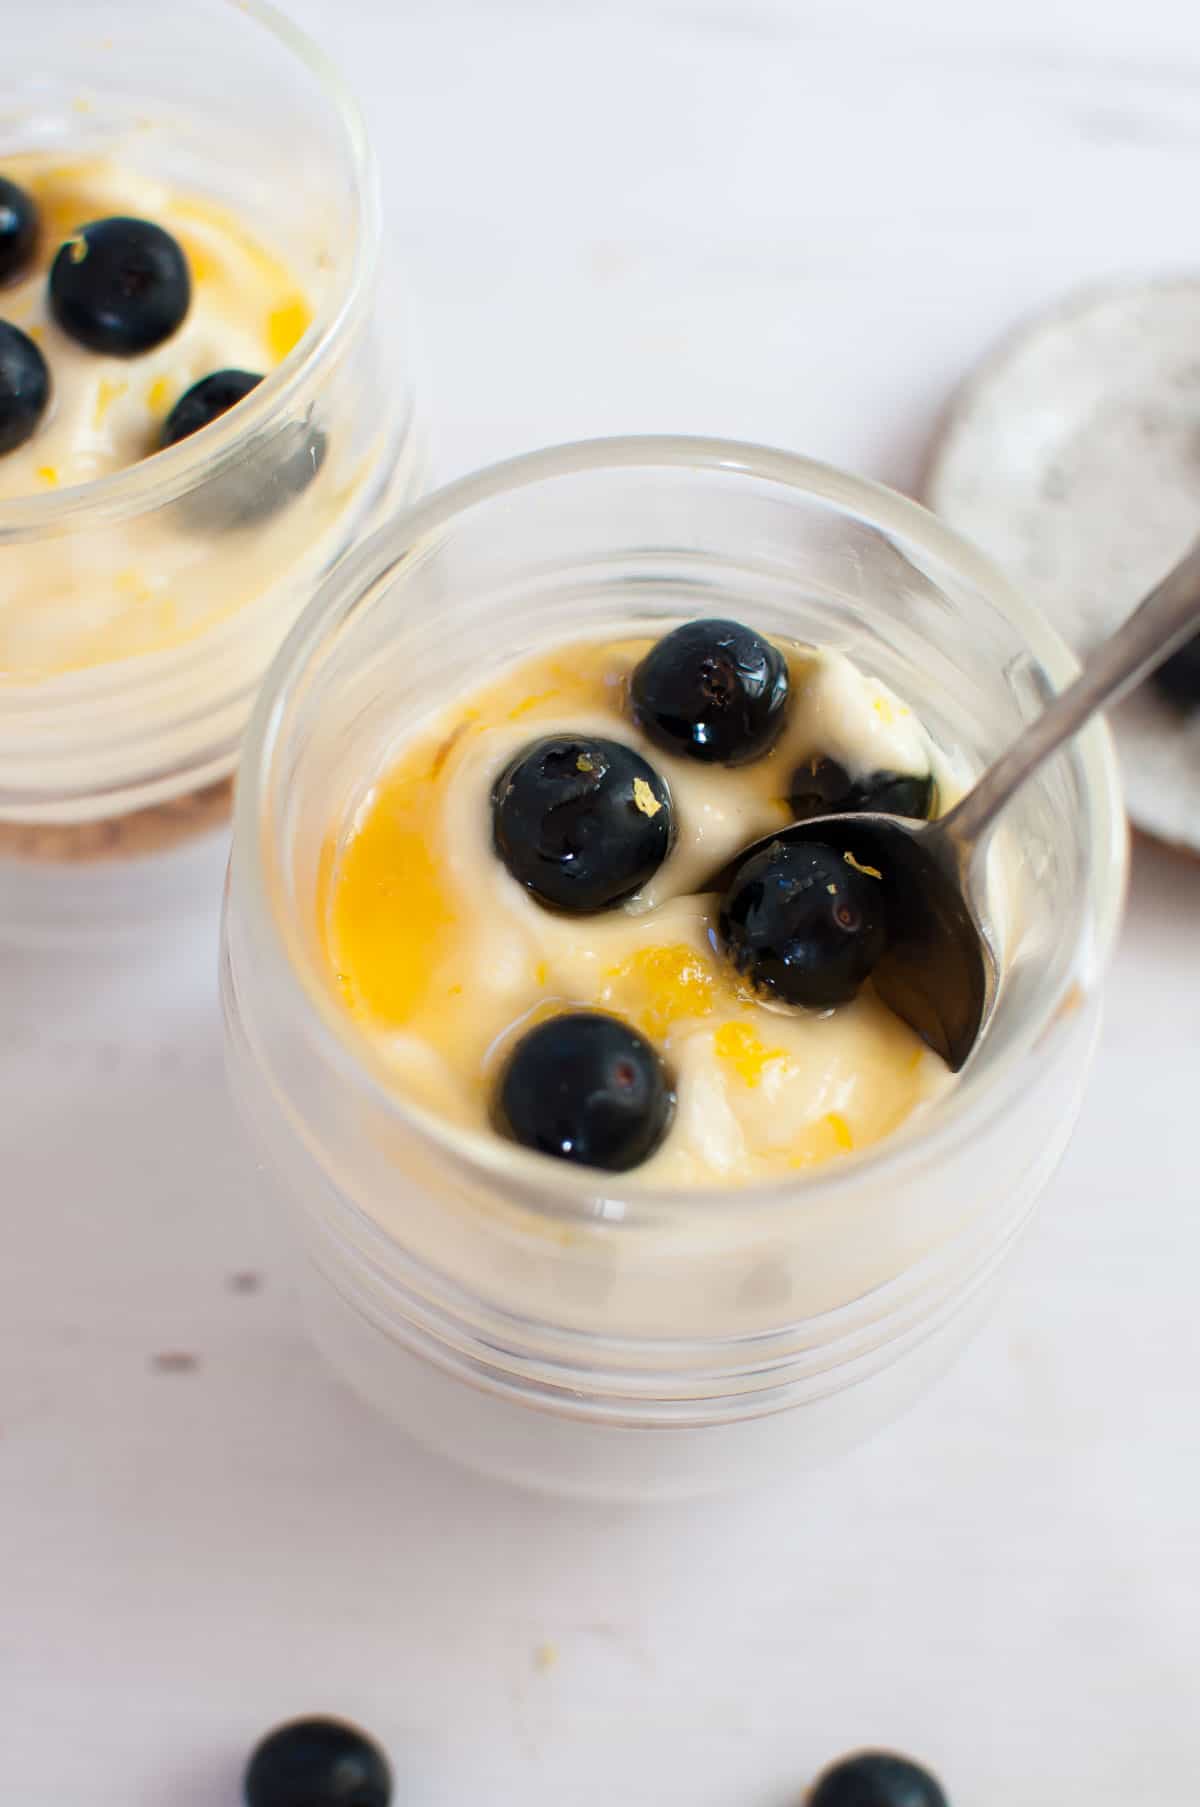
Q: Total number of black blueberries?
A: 12